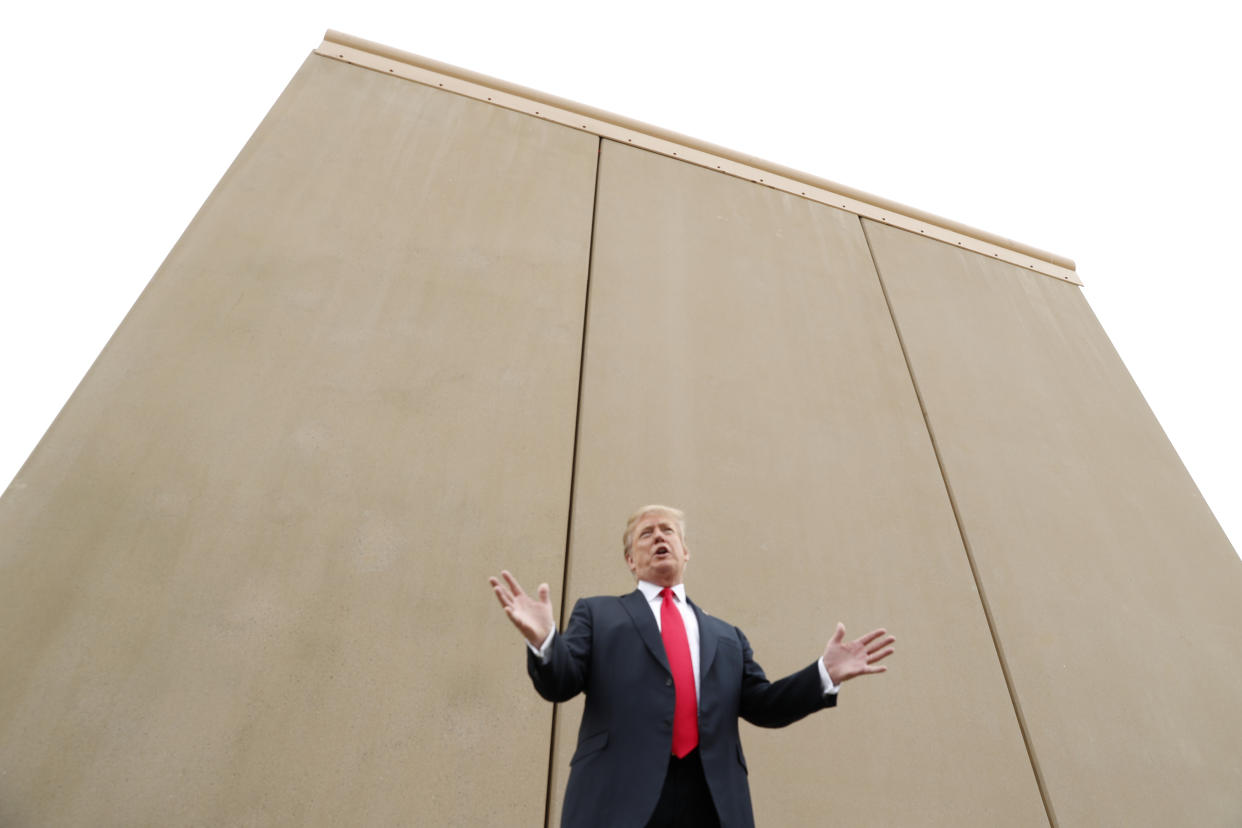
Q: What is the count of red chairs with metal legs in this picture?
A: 0